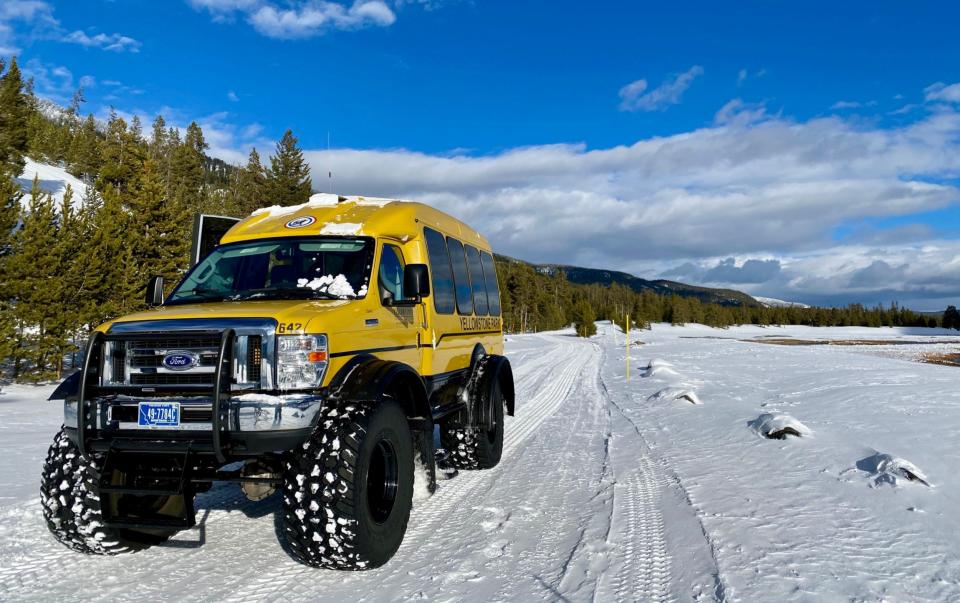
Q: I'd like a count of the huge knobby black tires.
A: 3